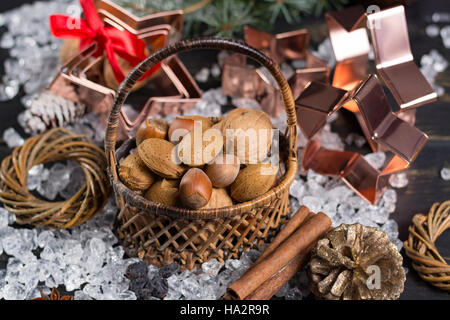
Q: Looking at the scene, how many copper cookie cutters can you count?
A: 6